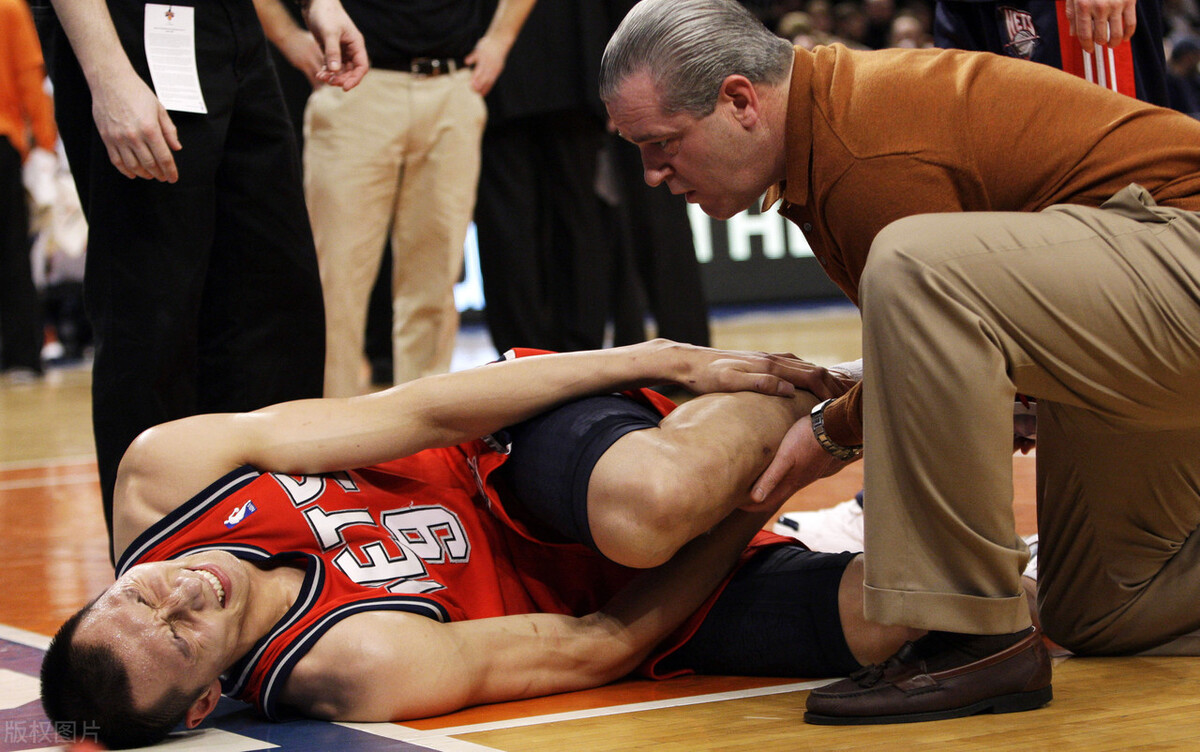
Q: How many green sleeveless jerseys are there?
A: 0